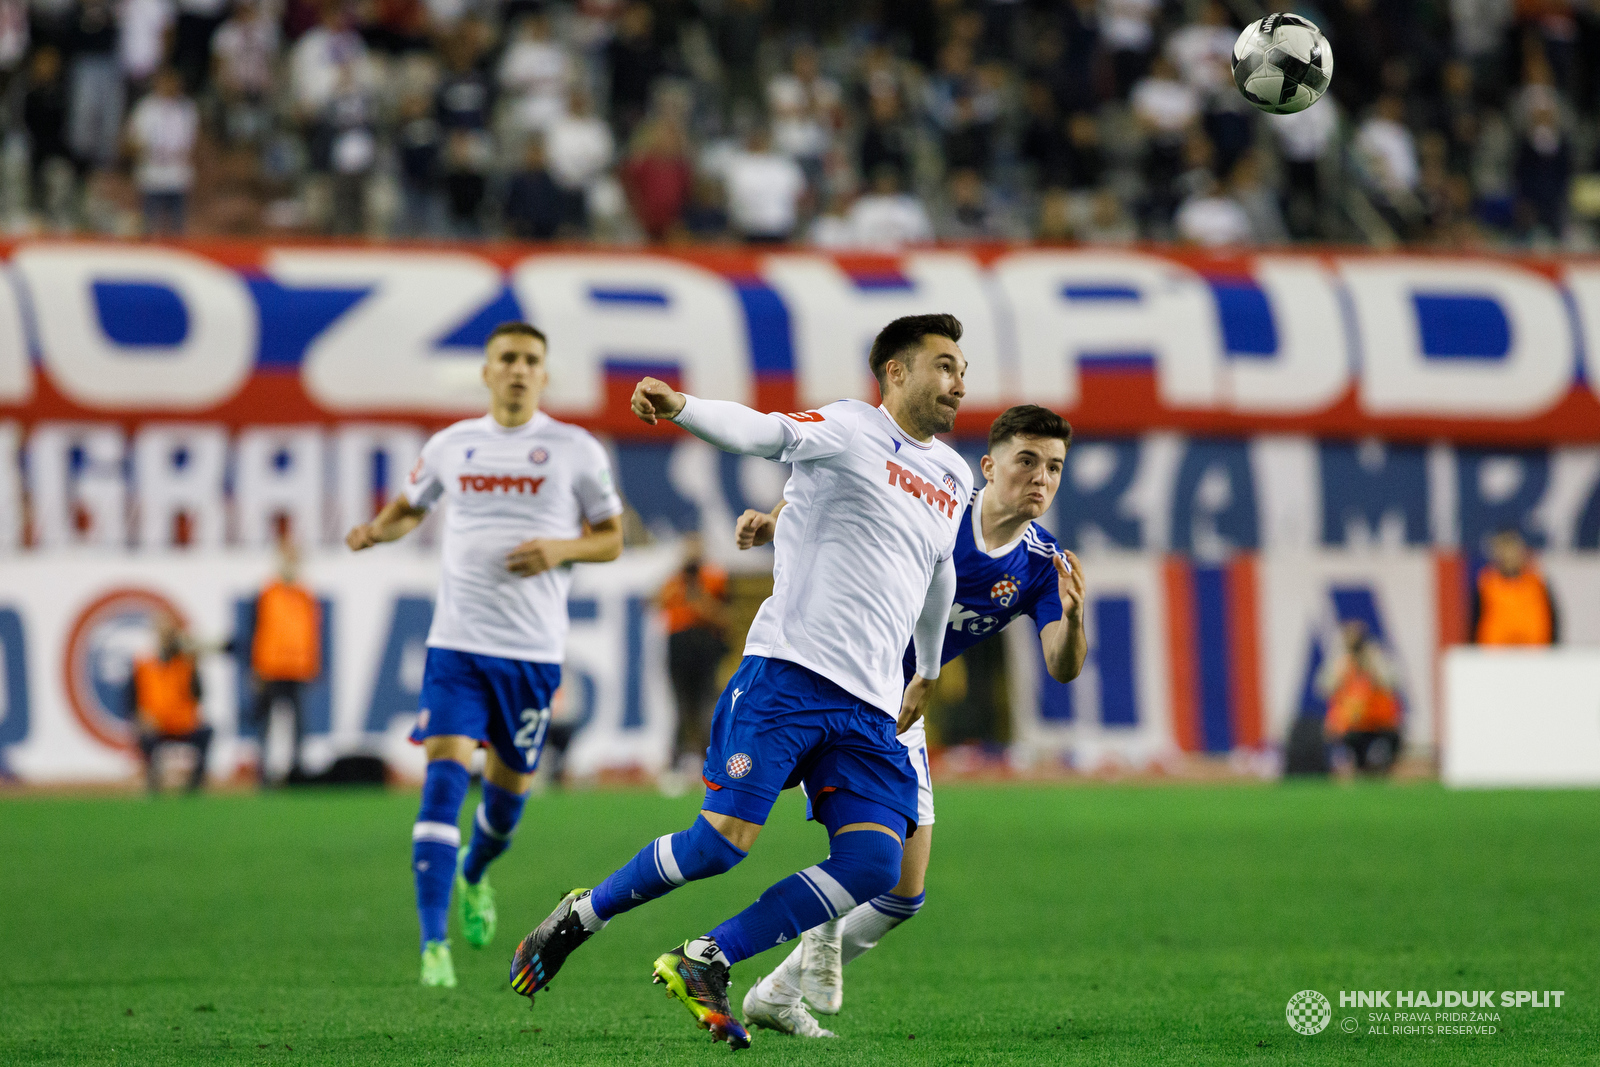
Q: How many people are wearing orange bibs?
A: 5